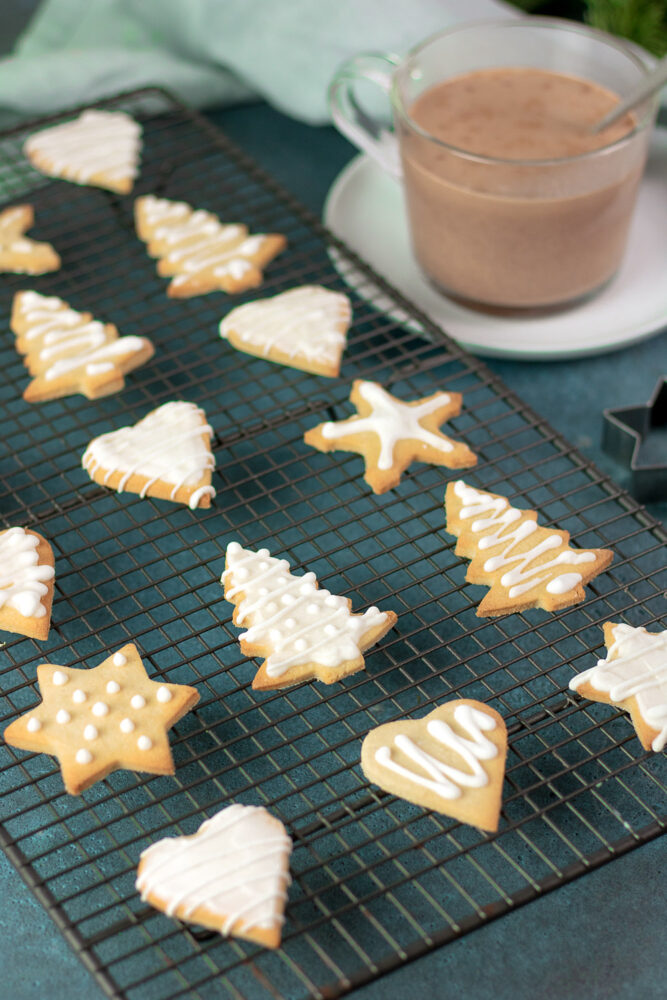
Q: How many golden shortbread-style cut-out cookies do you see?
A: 14